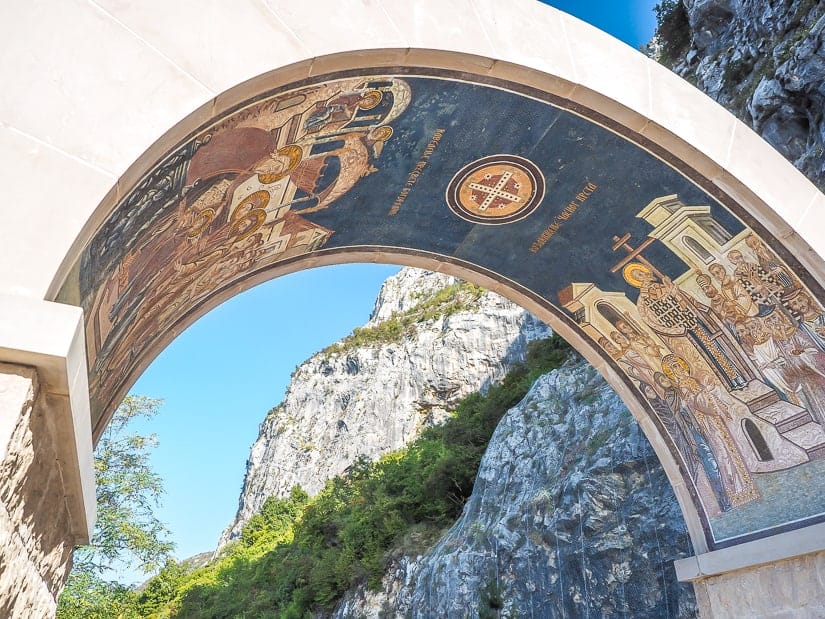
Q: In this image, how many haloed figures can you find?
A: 8